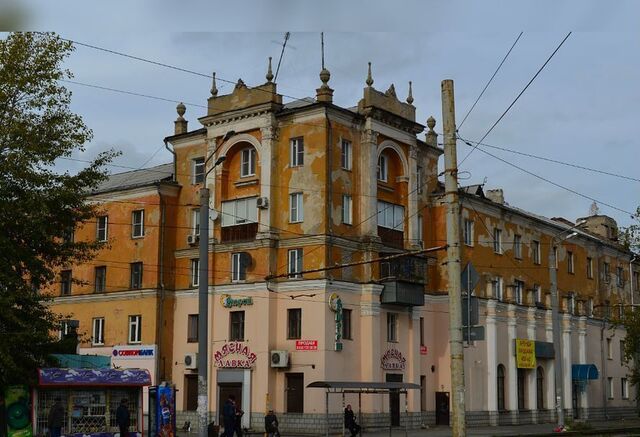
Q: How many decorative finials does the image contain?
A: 7